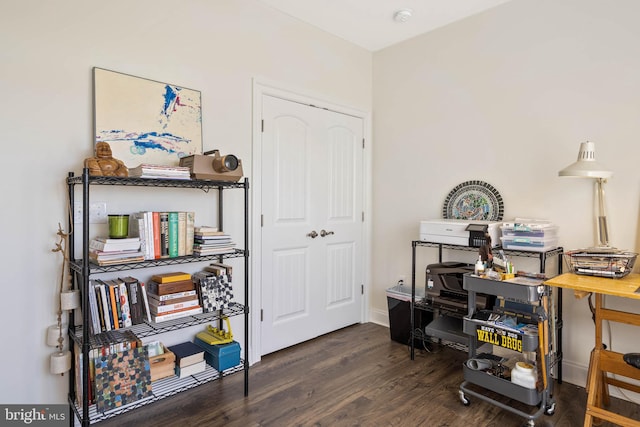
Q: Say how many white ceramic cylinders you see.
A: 3